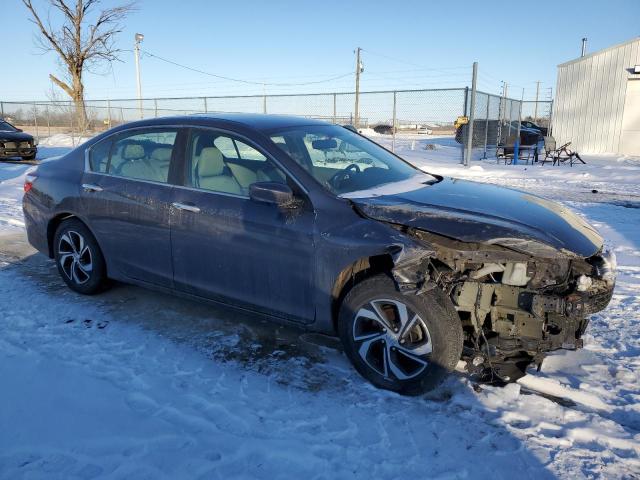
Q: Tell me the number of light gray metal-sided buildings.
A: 1